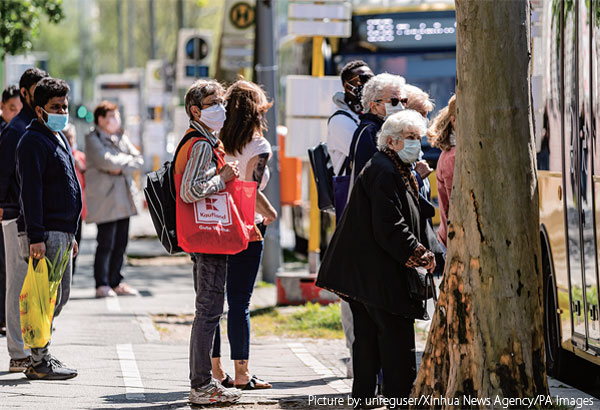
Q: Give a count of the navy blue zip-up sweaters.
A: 1